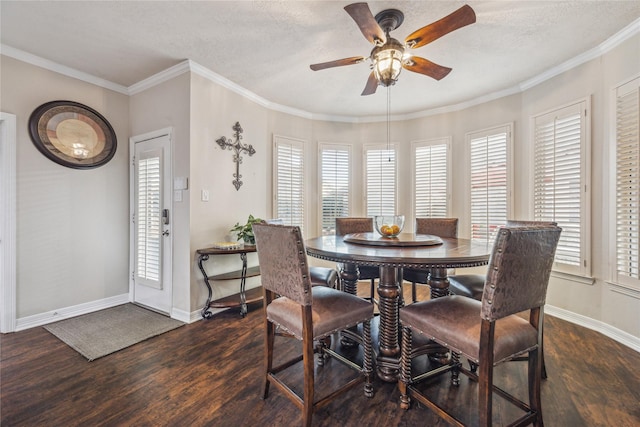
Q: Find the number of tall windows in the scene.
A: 7